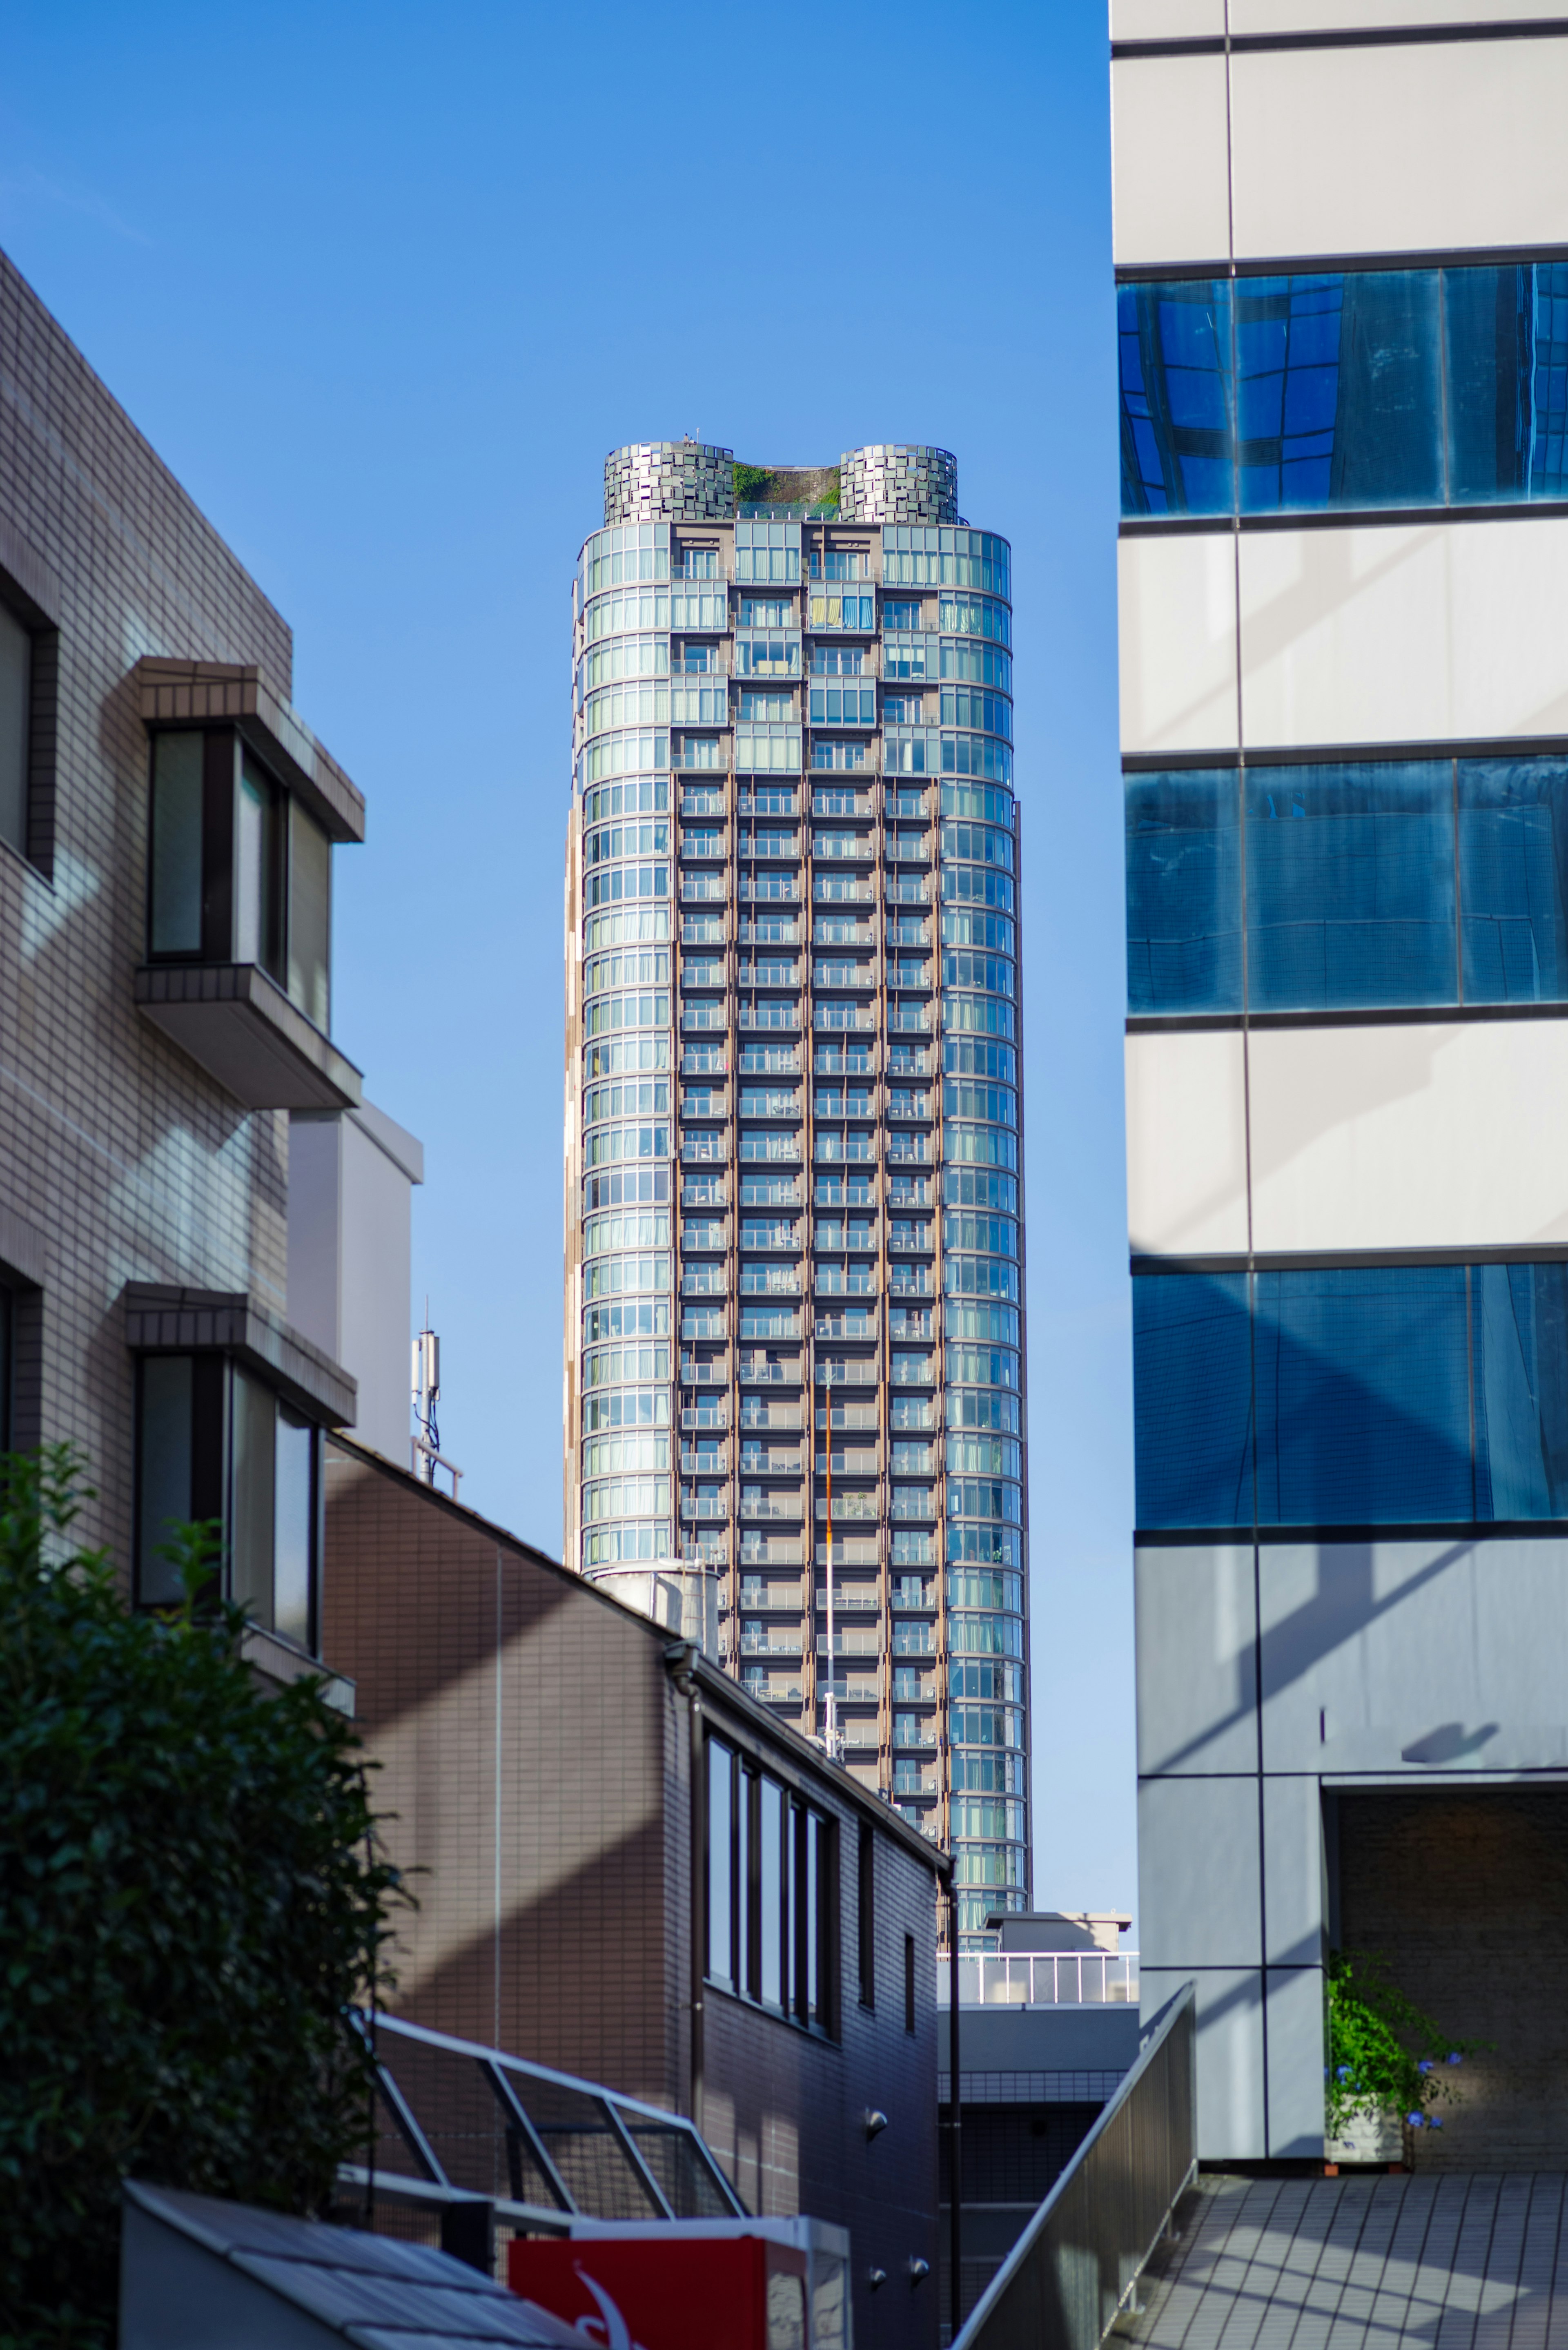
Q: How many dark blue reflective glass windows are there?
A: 9